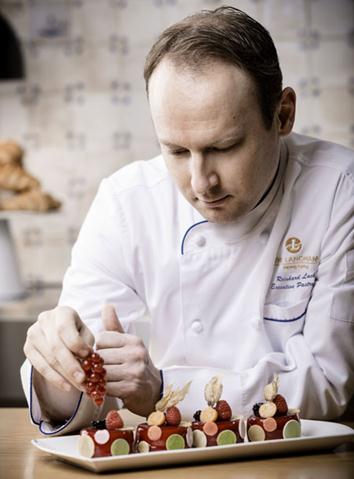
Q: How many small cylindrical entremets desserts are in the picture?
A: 4